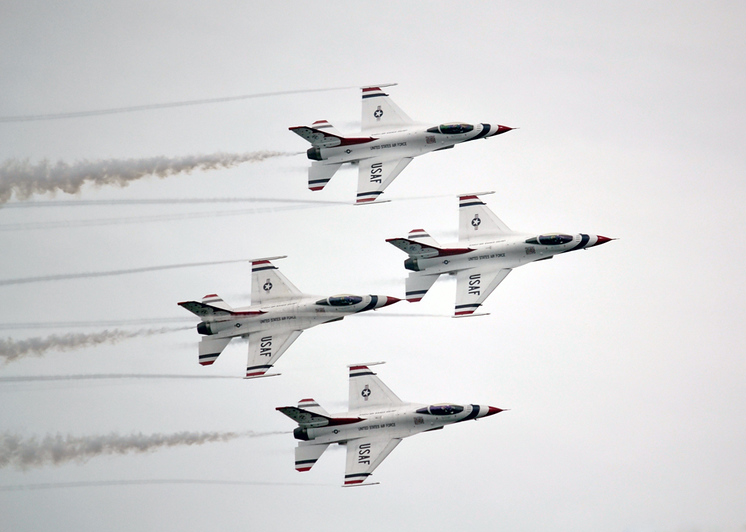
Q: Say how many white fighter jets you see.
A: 4